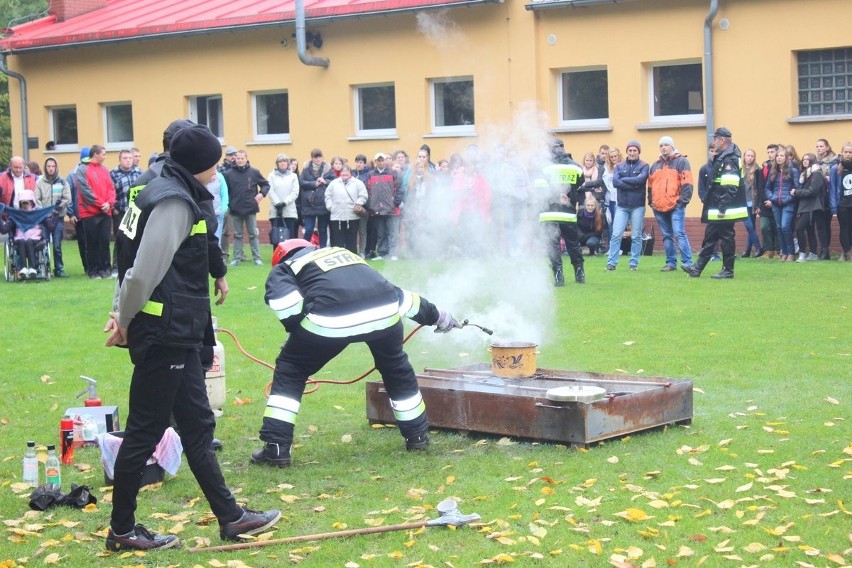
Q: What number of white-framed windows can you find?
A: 8